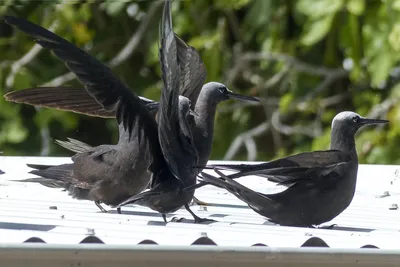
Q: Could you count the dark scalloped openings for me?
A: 7